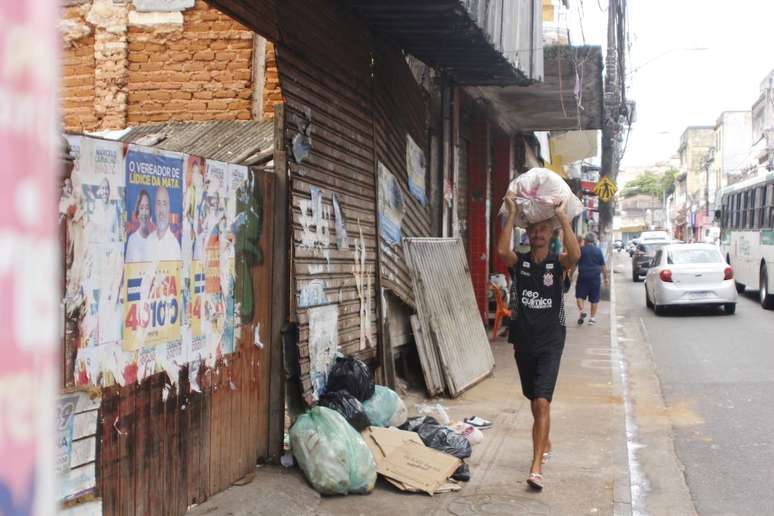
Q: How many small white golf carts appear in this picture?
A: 0